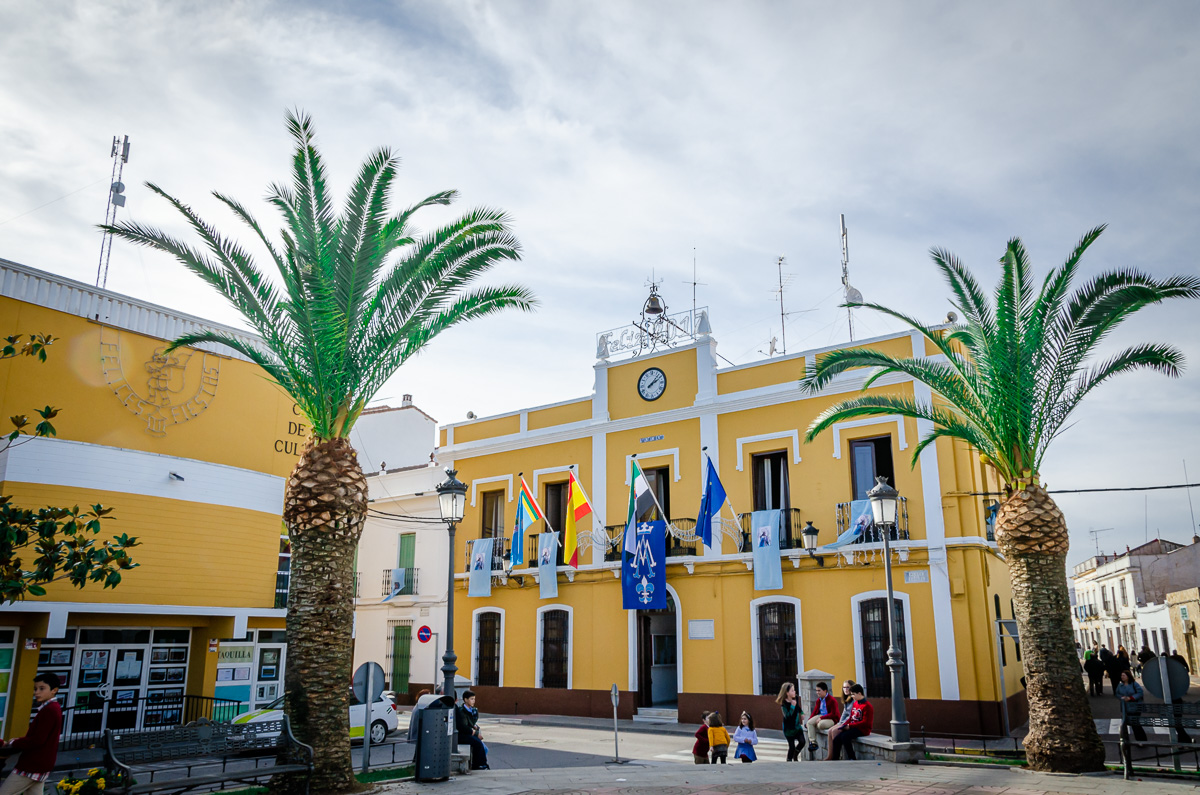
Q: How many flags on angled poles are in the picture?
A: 4